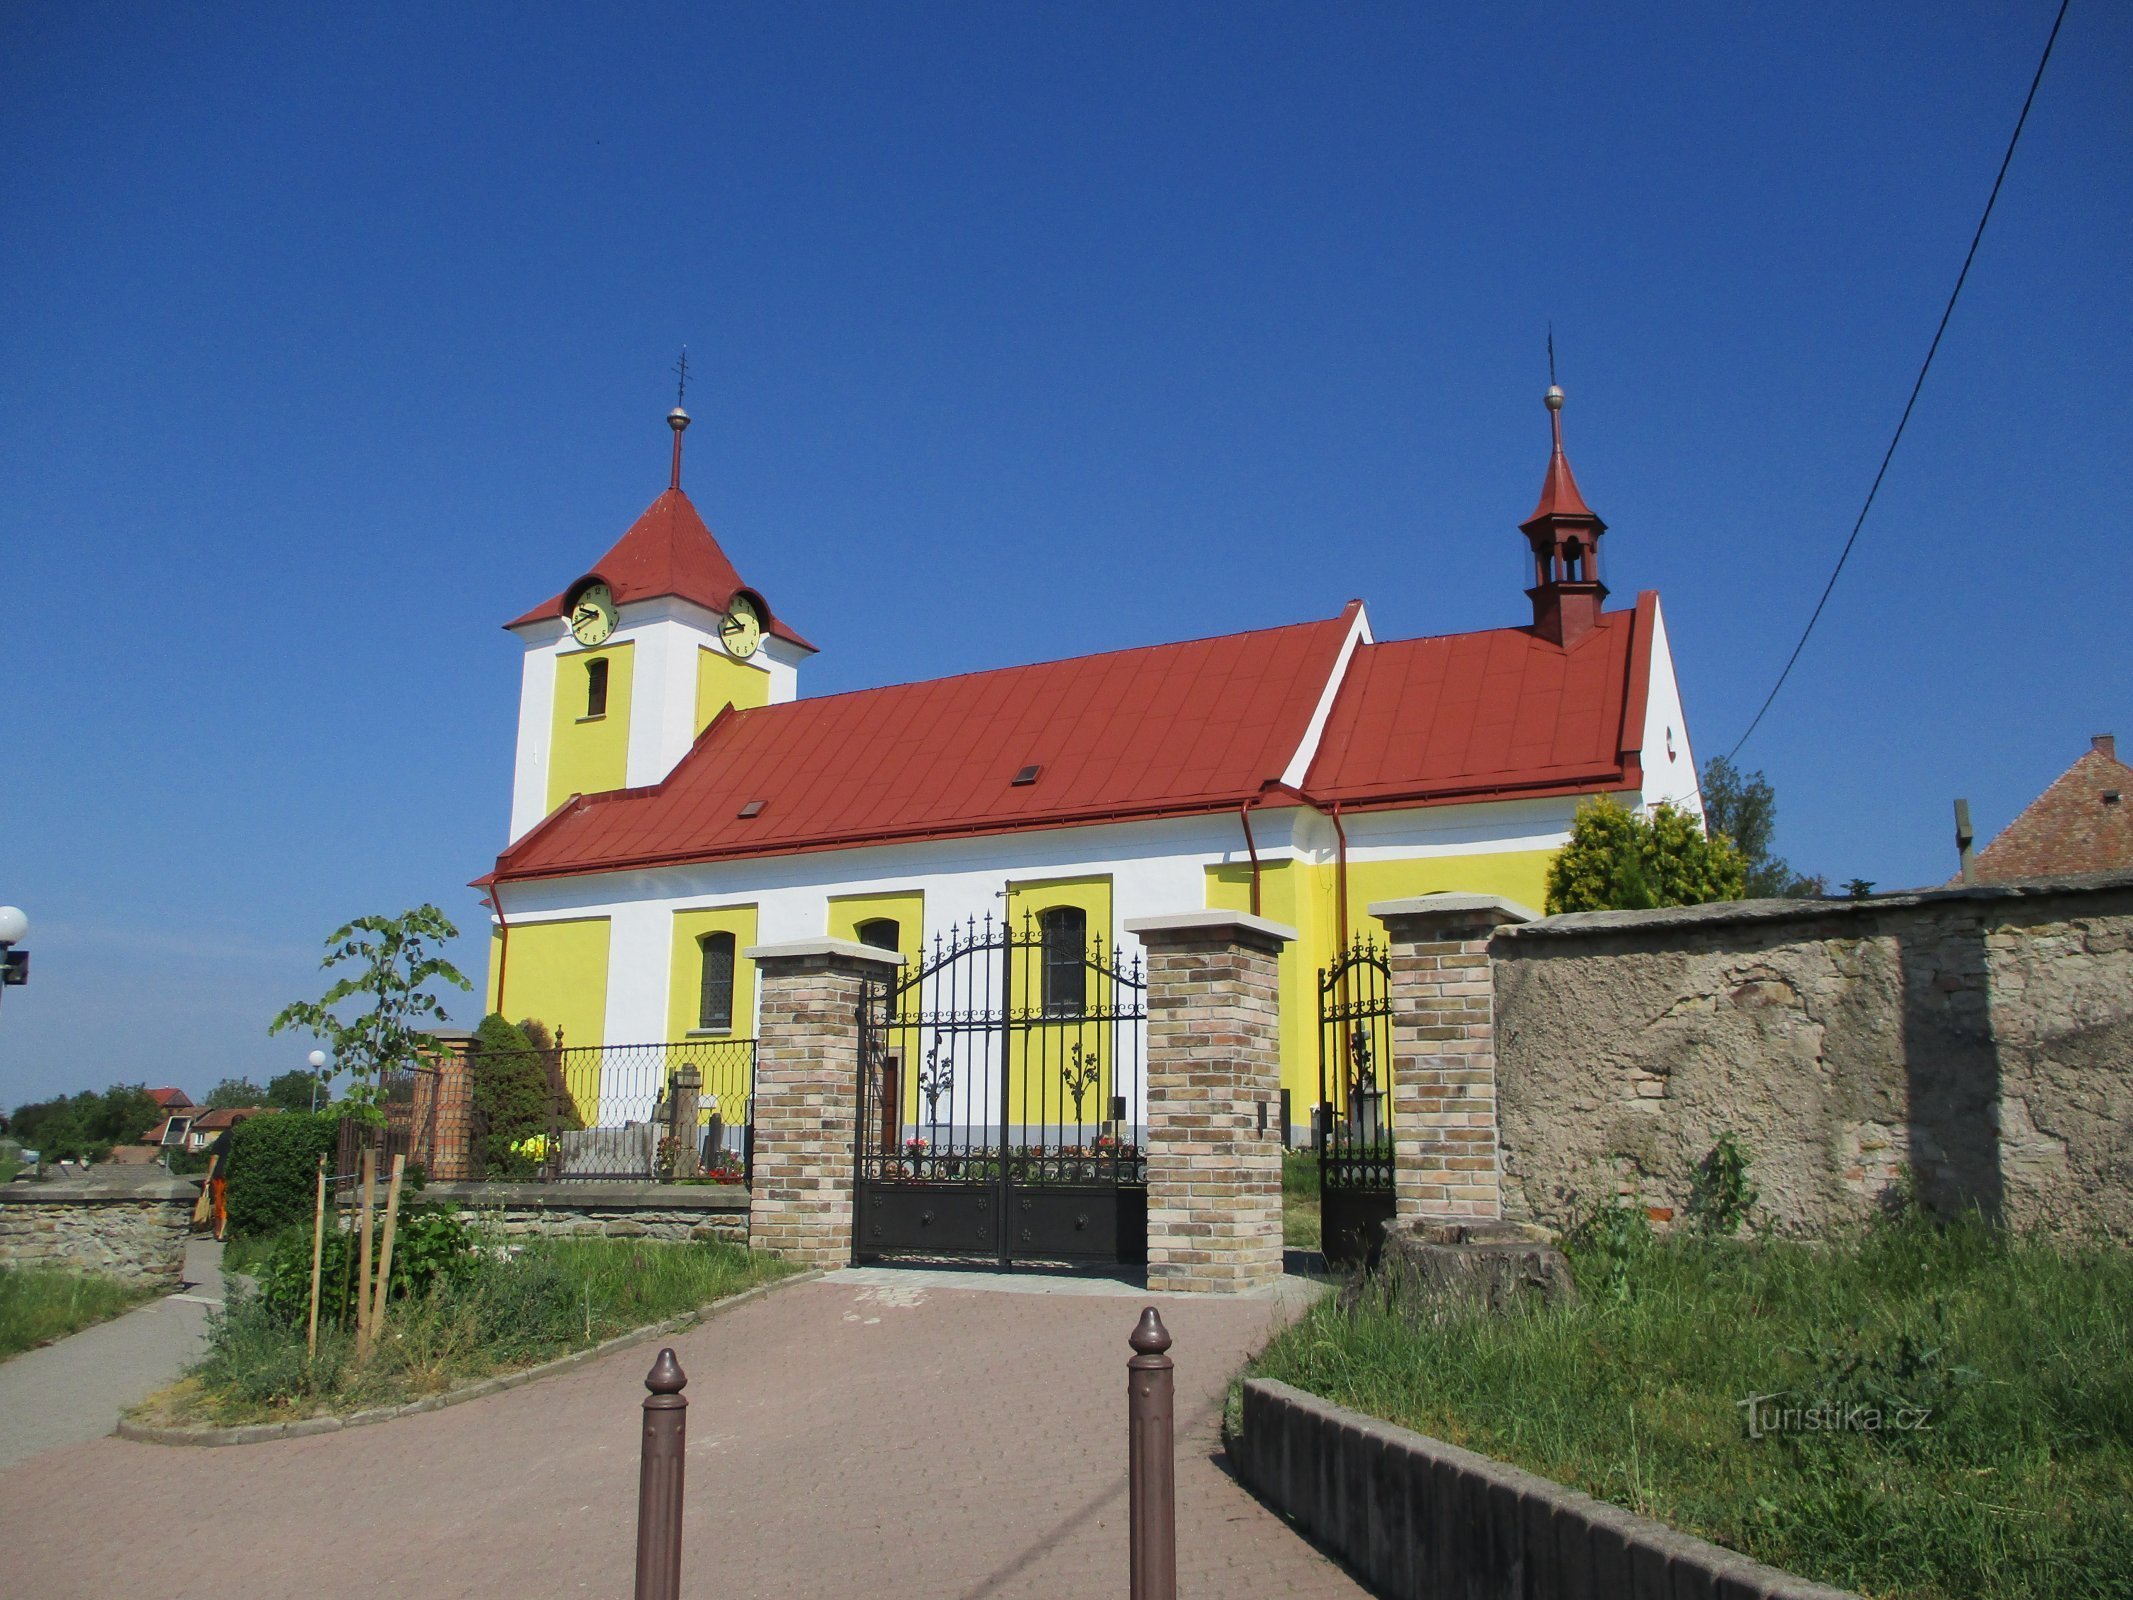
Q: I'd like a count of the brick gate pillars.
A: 3